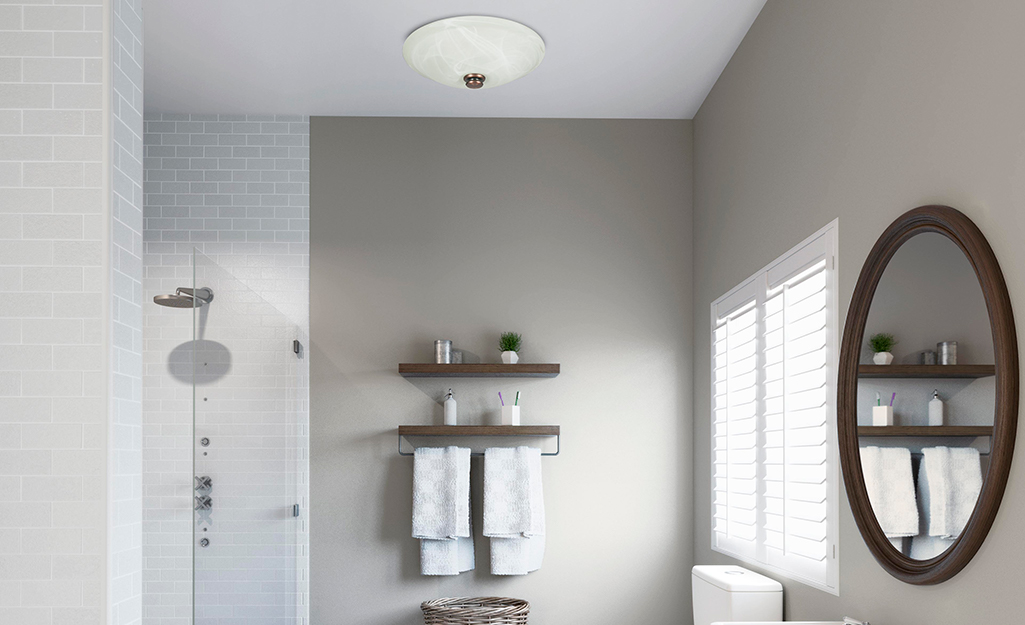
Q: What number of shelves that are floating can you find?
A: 2